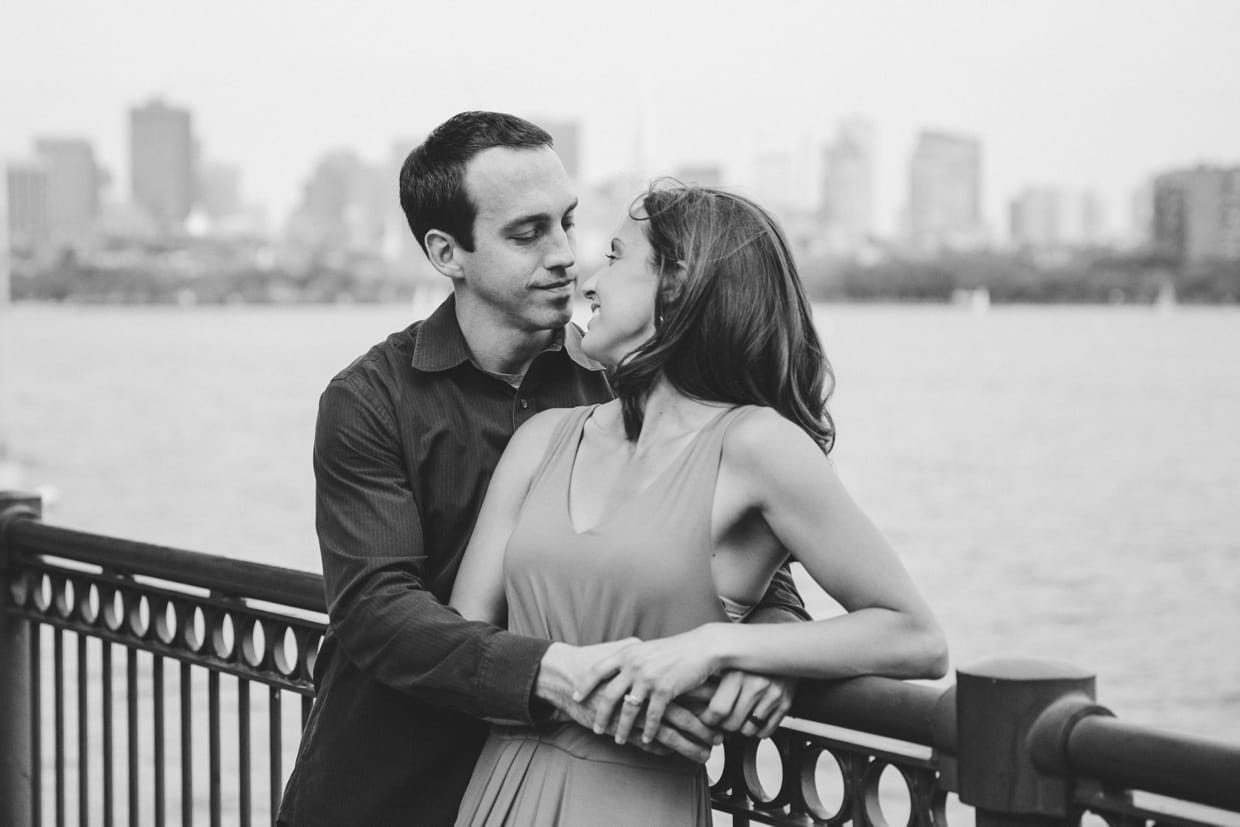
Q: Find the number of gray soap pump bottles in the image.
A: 0